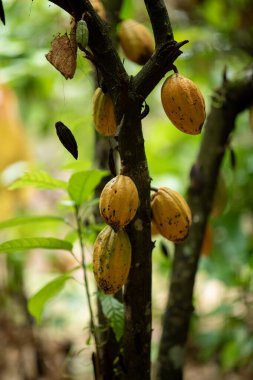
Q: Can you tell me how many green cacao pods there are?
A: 1